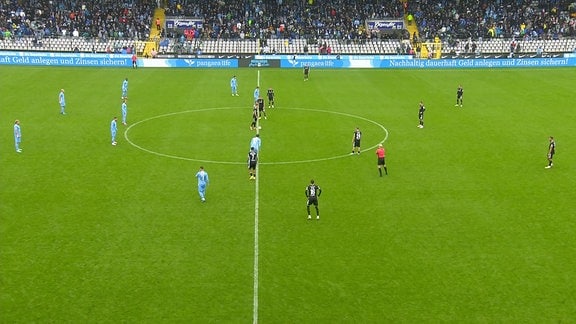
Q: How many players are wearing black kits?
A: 10